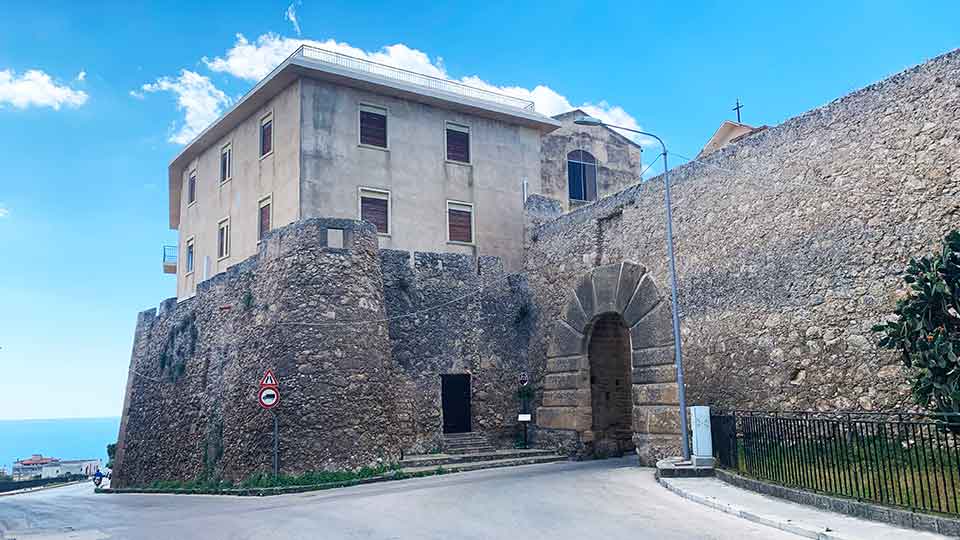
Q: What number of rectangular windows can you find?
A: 10